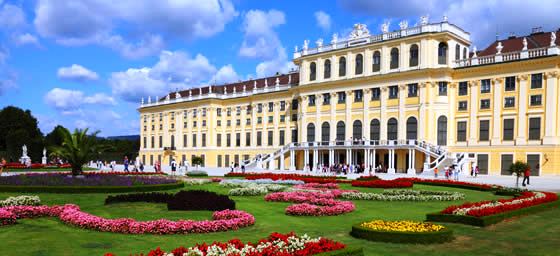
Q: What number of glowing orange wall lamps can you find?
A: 0